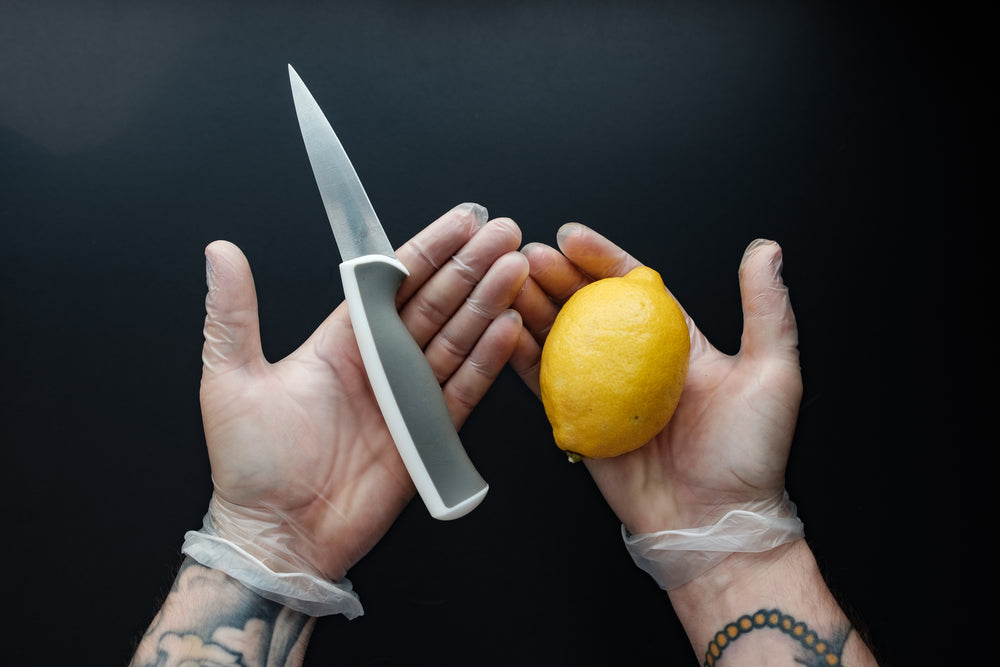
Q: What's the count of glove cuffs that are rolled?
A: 2